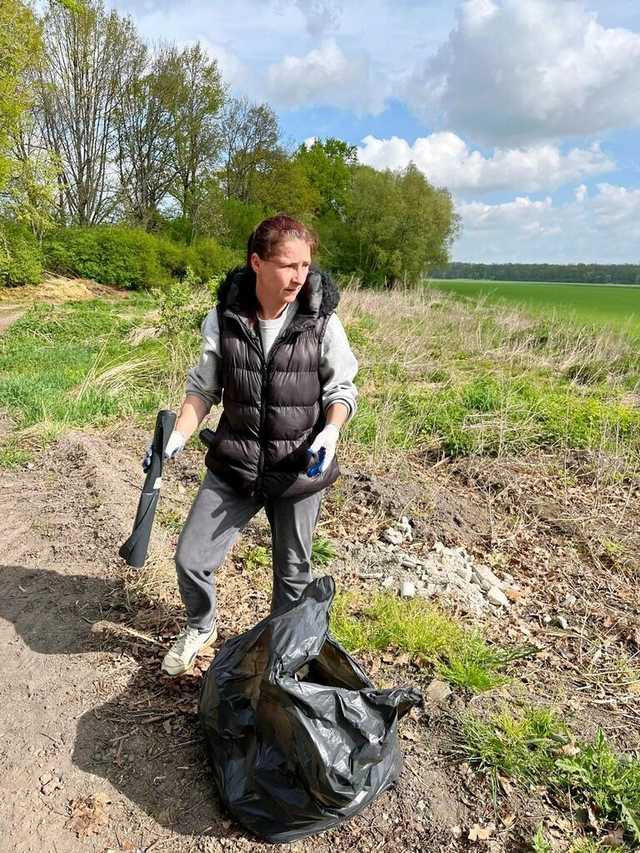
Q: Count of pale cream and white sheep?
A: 0